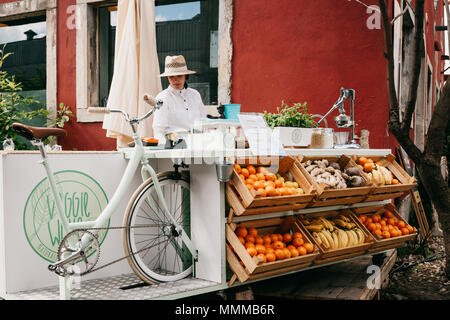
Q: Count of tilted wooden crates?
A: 6